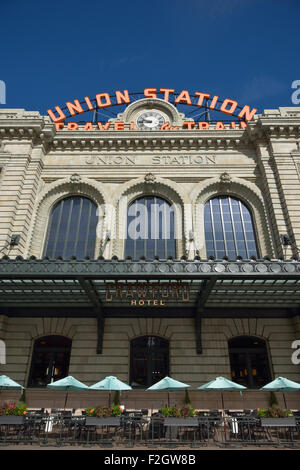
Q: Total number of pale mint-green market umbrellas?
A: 6